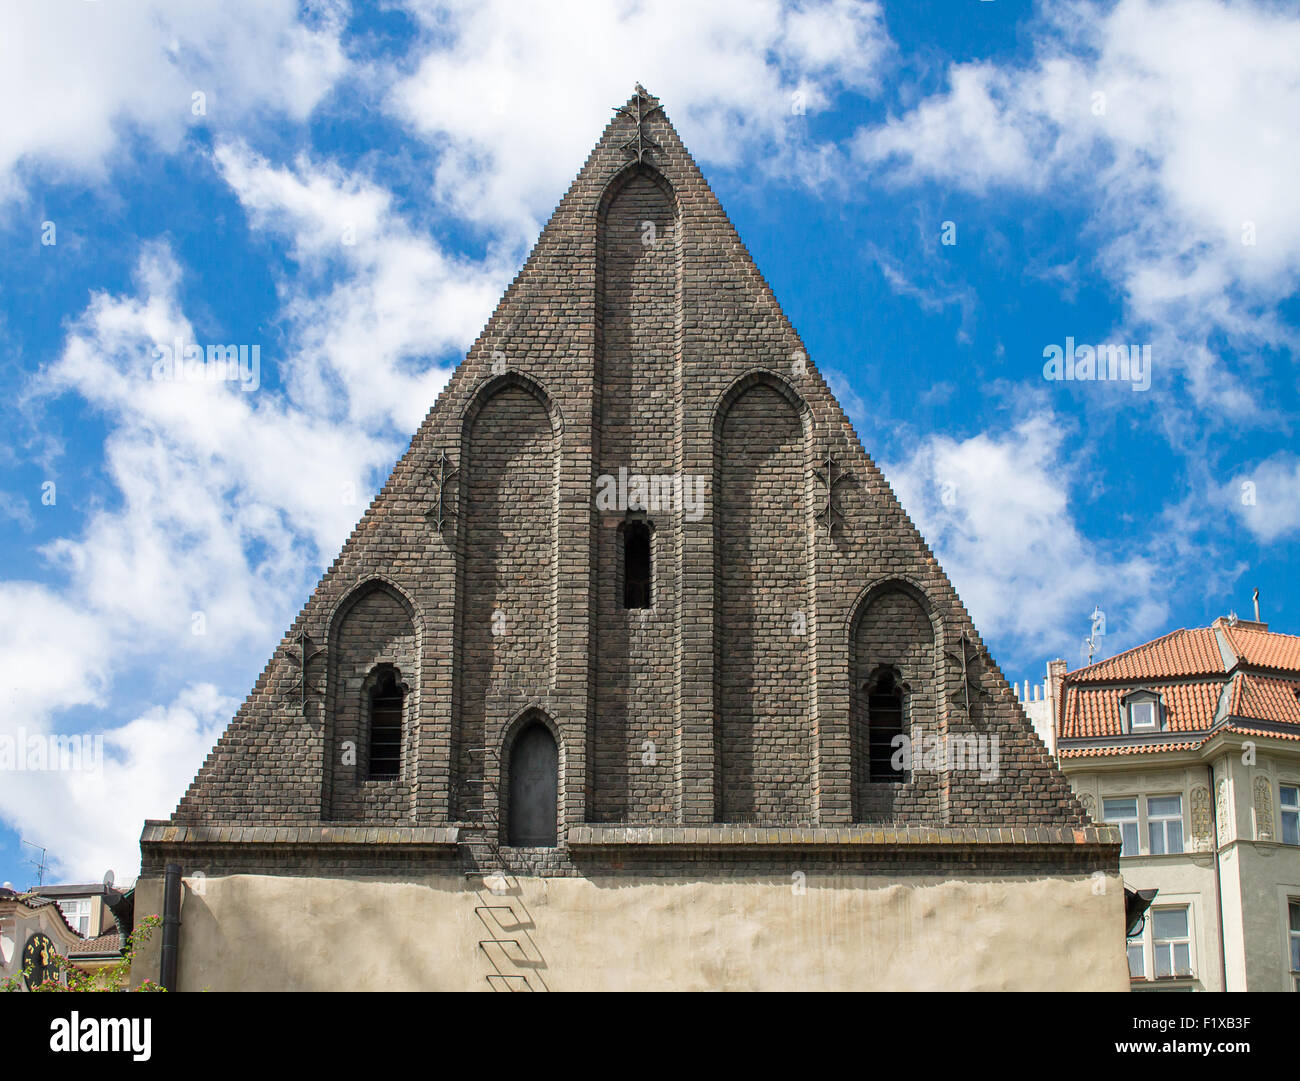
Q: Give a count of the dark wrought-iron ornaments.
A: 5